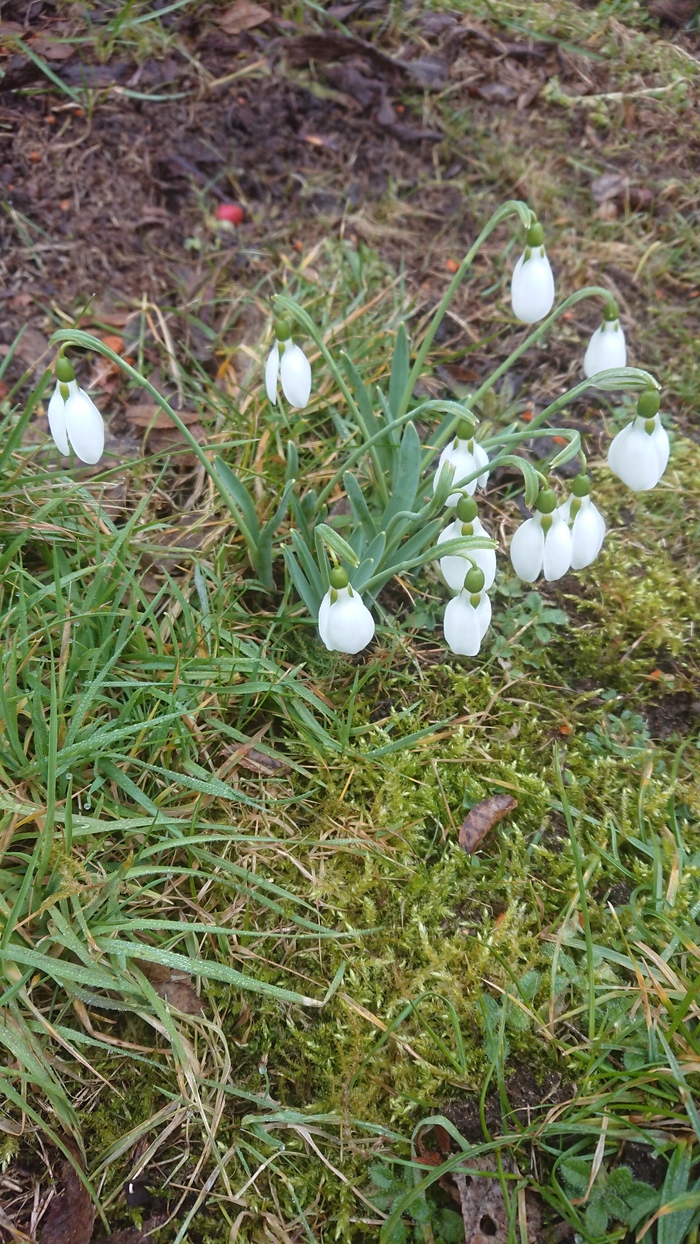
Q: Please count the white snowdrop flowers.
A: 11